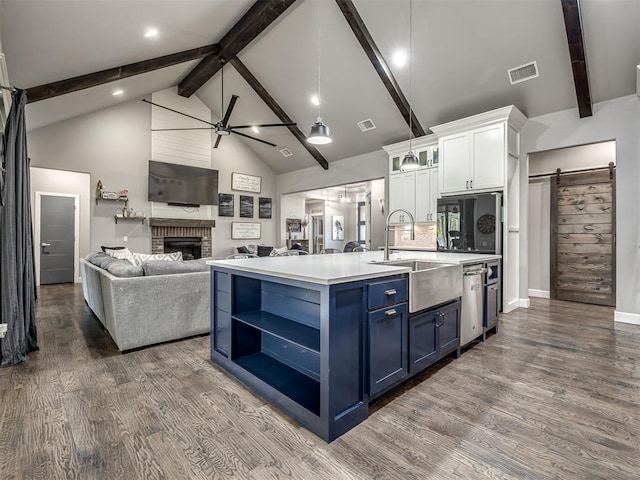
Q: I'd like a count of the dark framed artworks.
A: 3